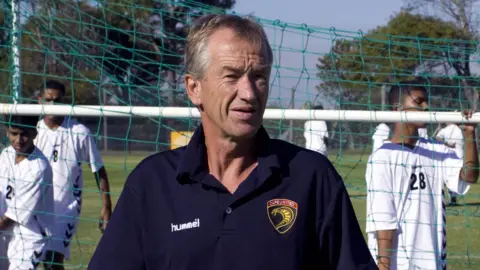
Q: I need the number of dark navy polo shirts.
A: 1